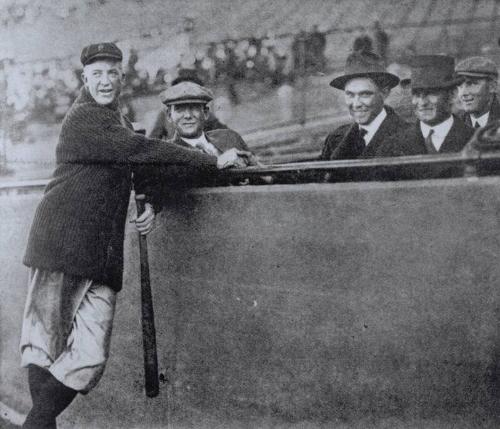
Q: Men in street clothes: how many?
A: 4